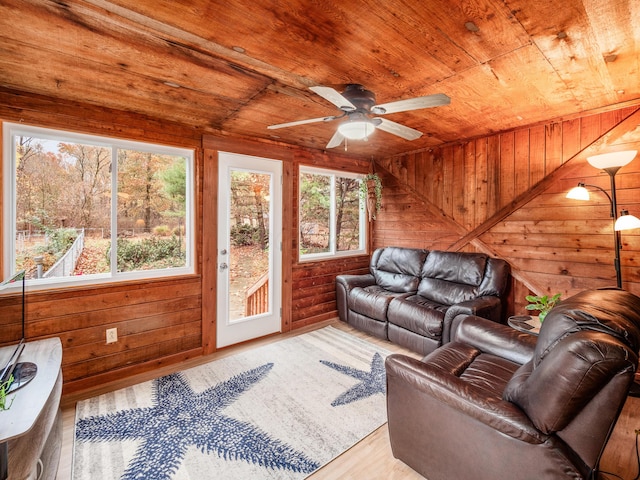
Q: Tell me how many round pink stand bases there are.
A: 0